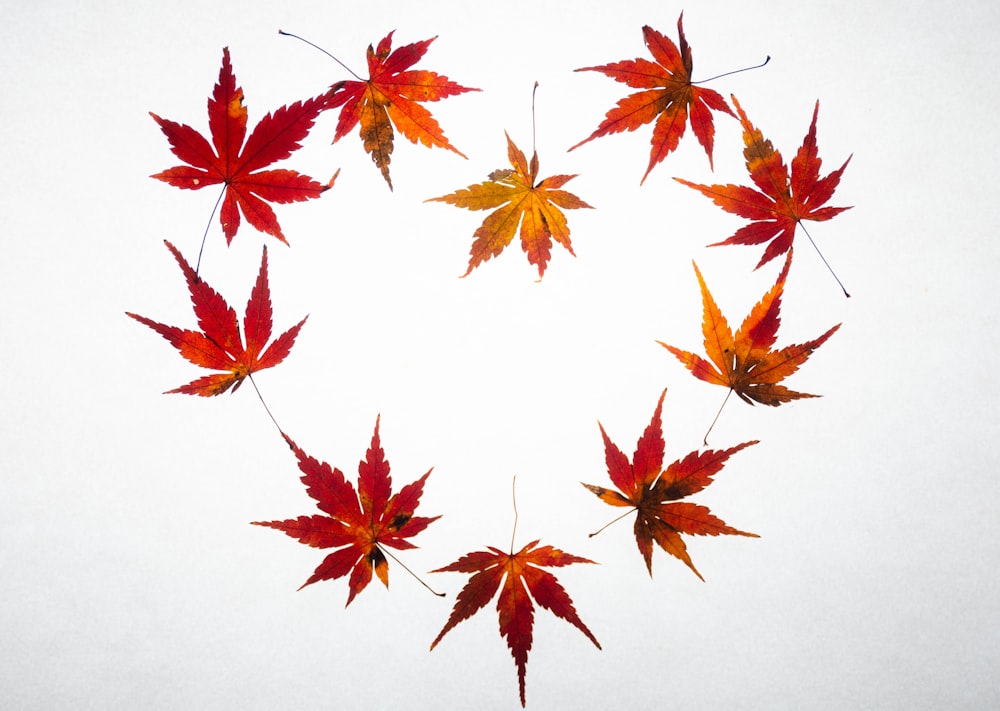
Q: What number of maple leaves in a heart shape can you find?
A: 10